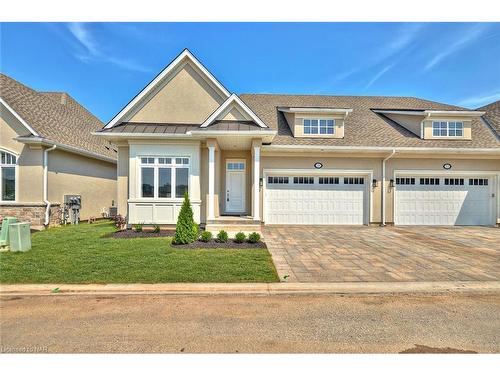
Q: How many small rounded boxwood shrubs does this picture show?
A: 4